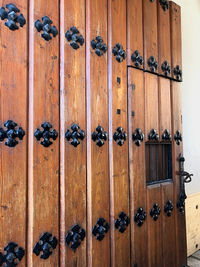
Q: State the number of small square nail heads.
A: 4